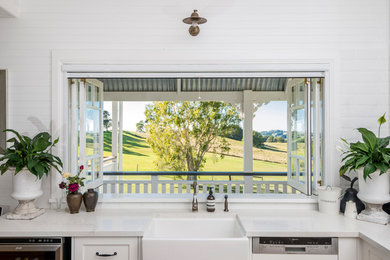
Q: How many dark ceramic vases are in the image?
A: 2